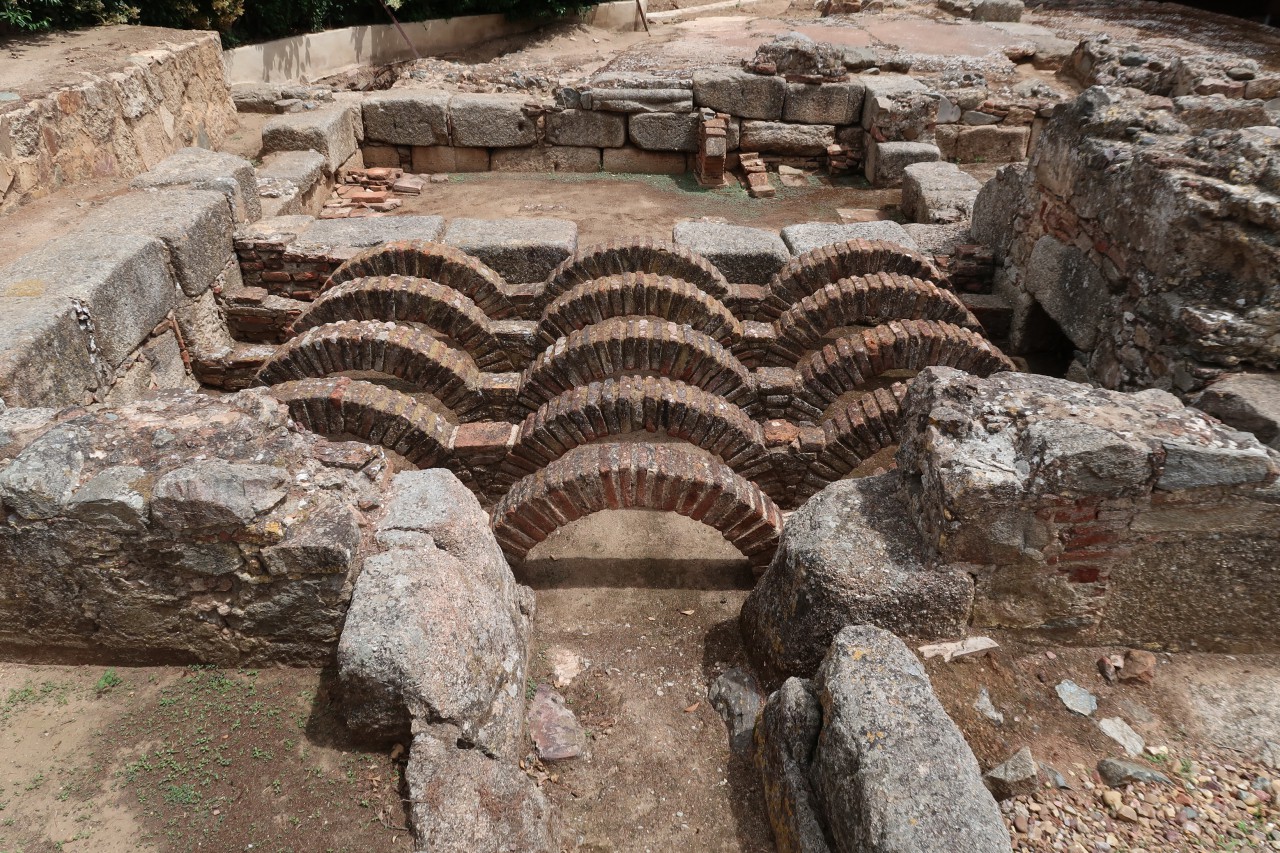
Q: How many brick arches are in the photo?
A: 13